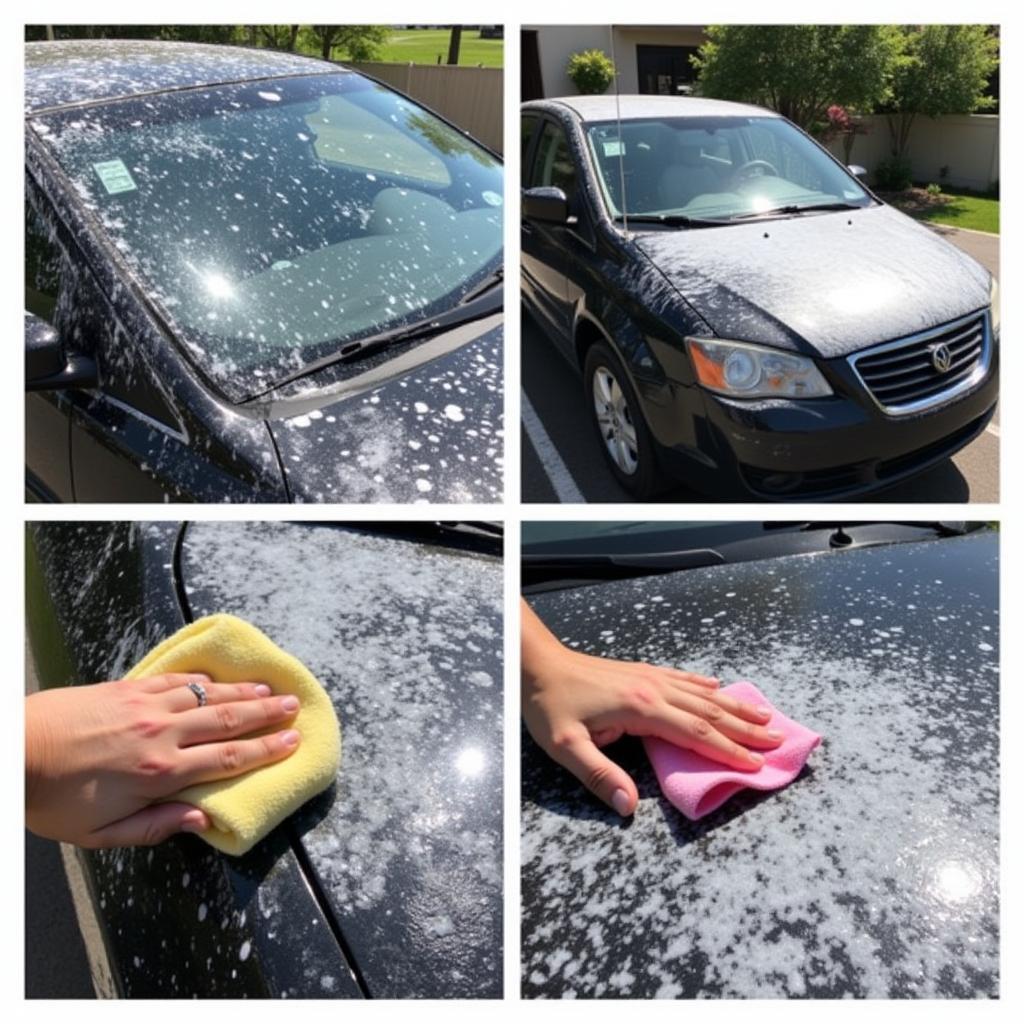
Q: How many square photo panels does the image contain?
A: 4